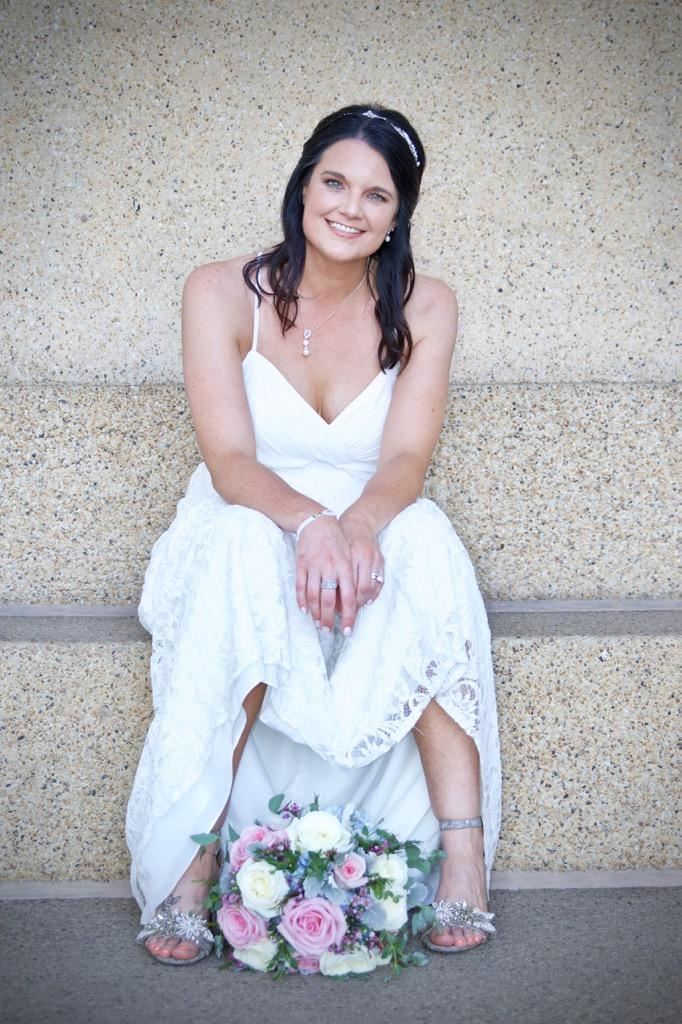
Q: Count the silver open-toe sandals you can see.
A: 2